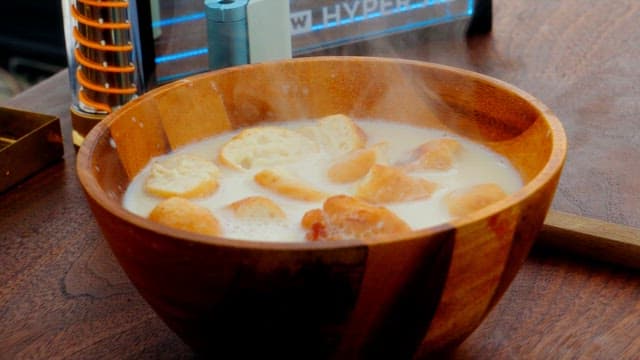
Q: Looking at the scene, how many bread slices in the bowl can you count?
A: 11